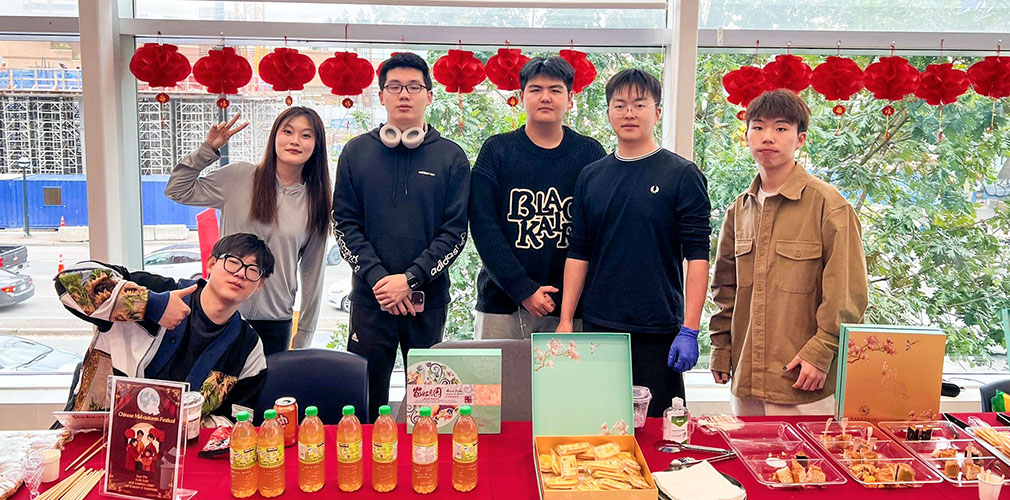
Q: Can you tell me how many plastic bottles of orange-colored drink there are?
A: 7